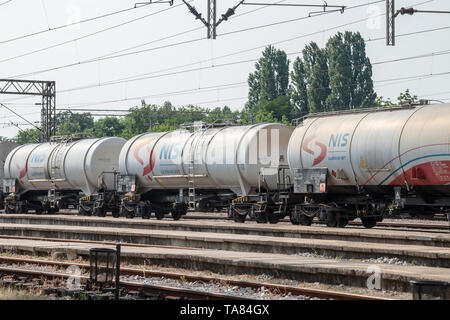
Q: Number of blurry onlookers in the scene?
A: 0